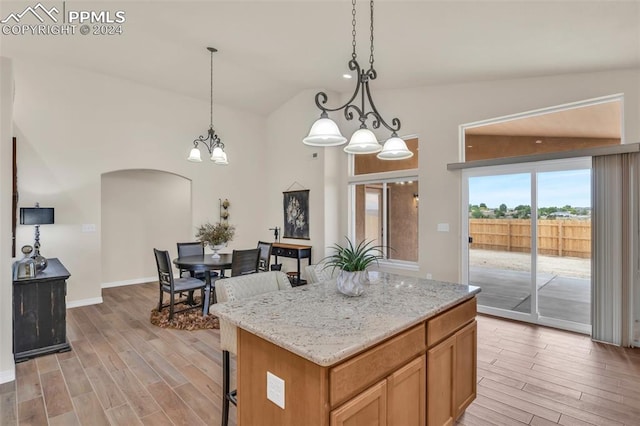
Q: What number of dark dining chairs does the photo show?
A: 4